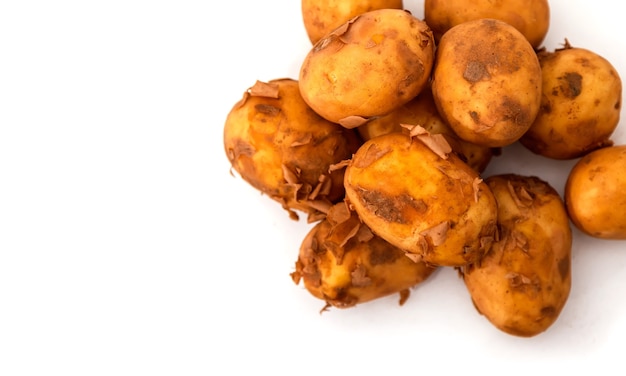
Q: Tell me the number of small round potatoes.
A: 11